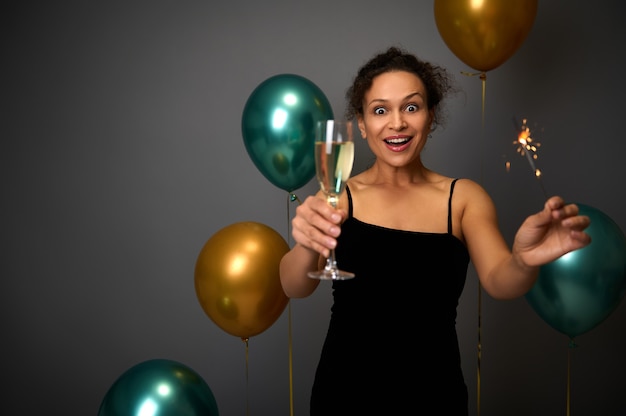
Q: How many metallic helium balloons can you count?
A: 5